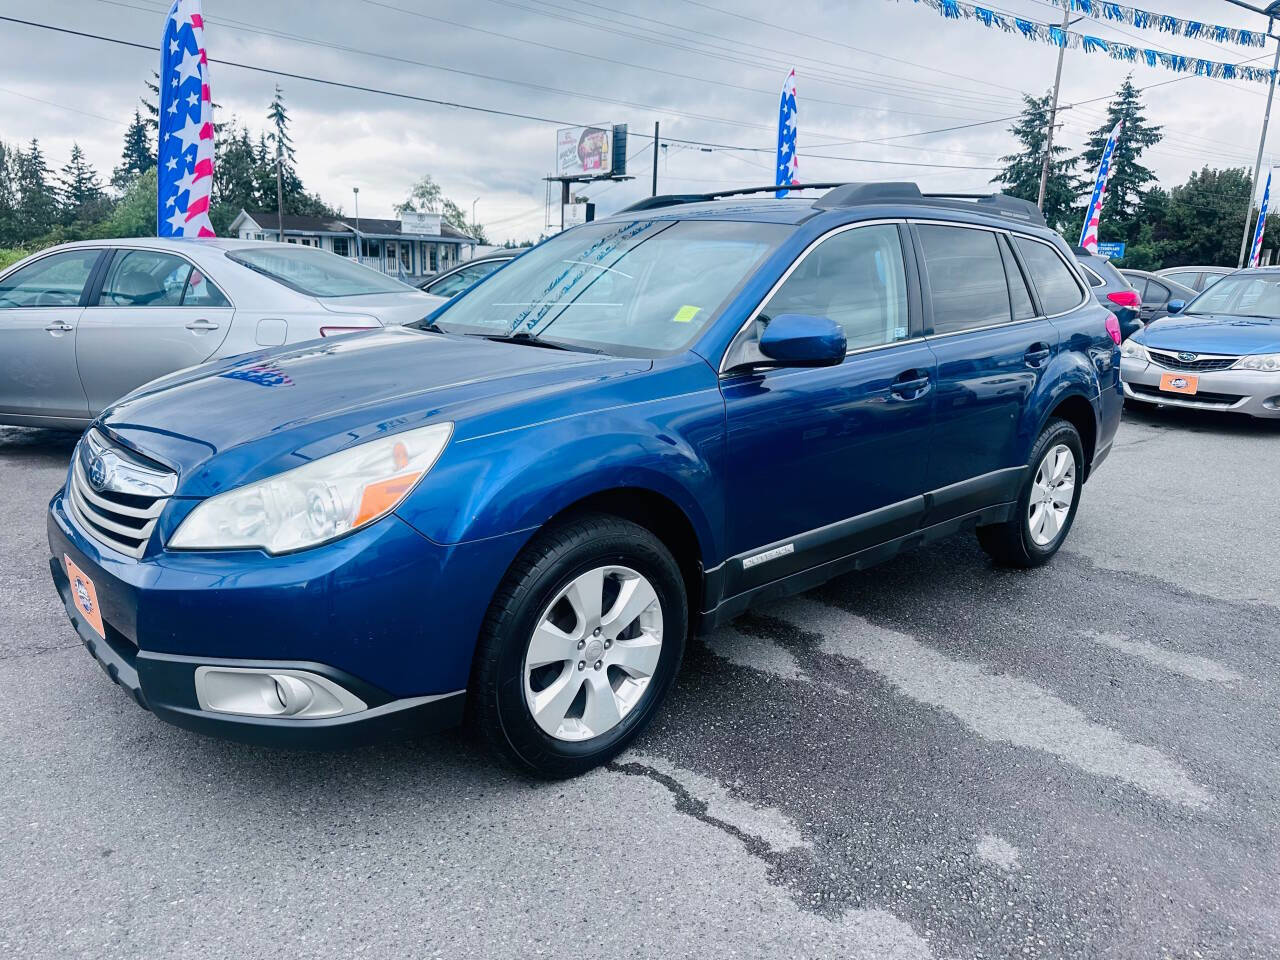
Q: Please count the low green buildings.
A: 0